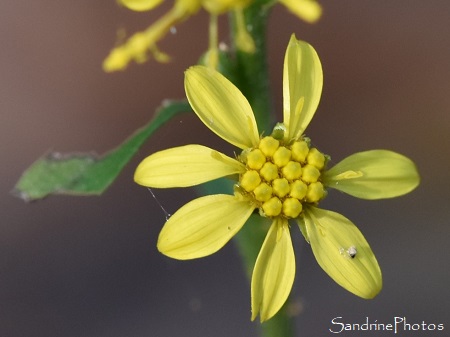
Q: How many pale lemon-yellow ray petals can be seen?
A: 7